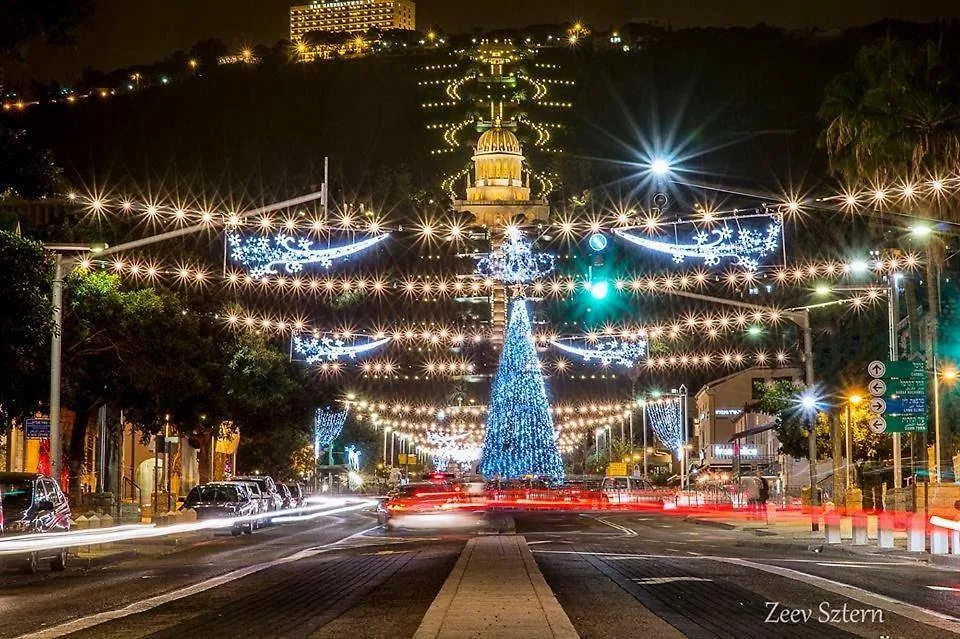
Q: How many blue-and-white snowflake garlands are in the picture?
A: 4